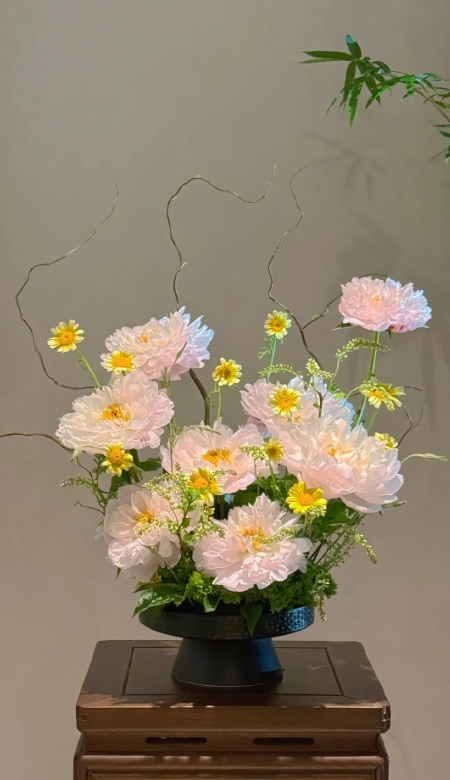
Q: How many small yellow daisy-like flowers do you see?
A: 11